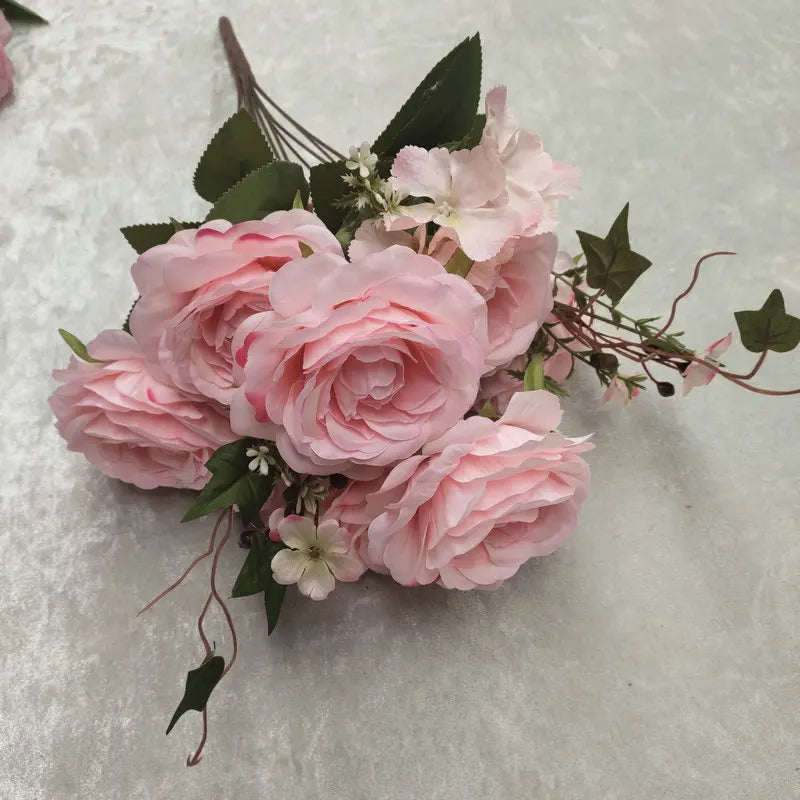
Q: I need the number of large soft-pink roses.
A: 5